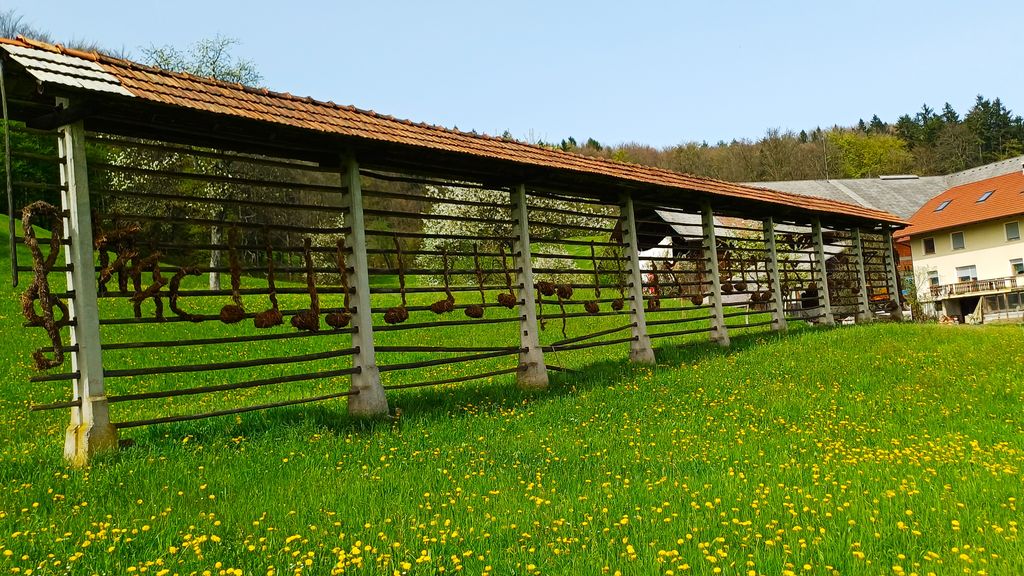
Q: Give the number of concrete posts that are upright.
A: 9